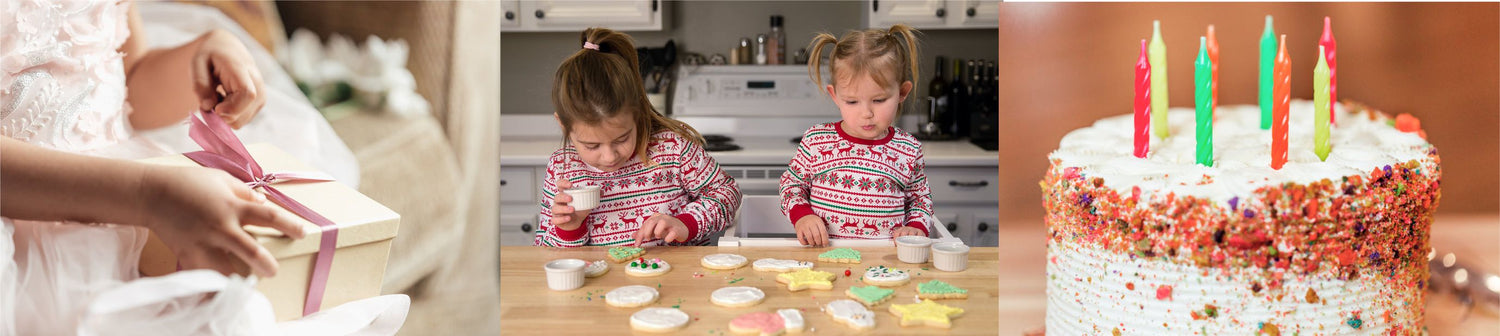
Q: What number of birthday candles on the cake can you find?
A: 8